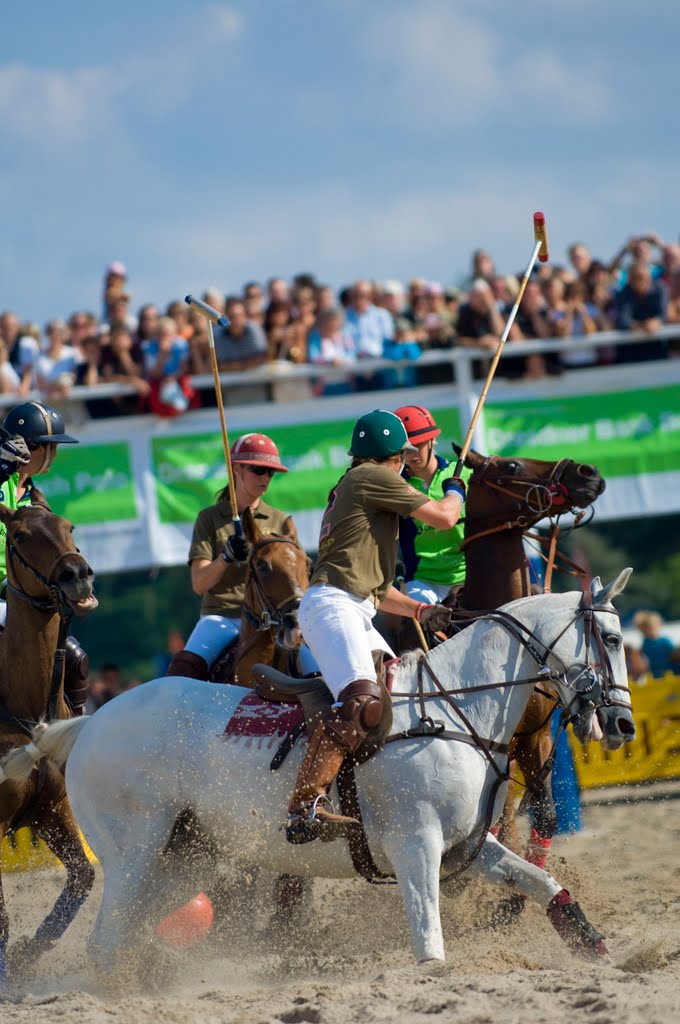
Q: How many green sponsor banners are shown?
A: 3